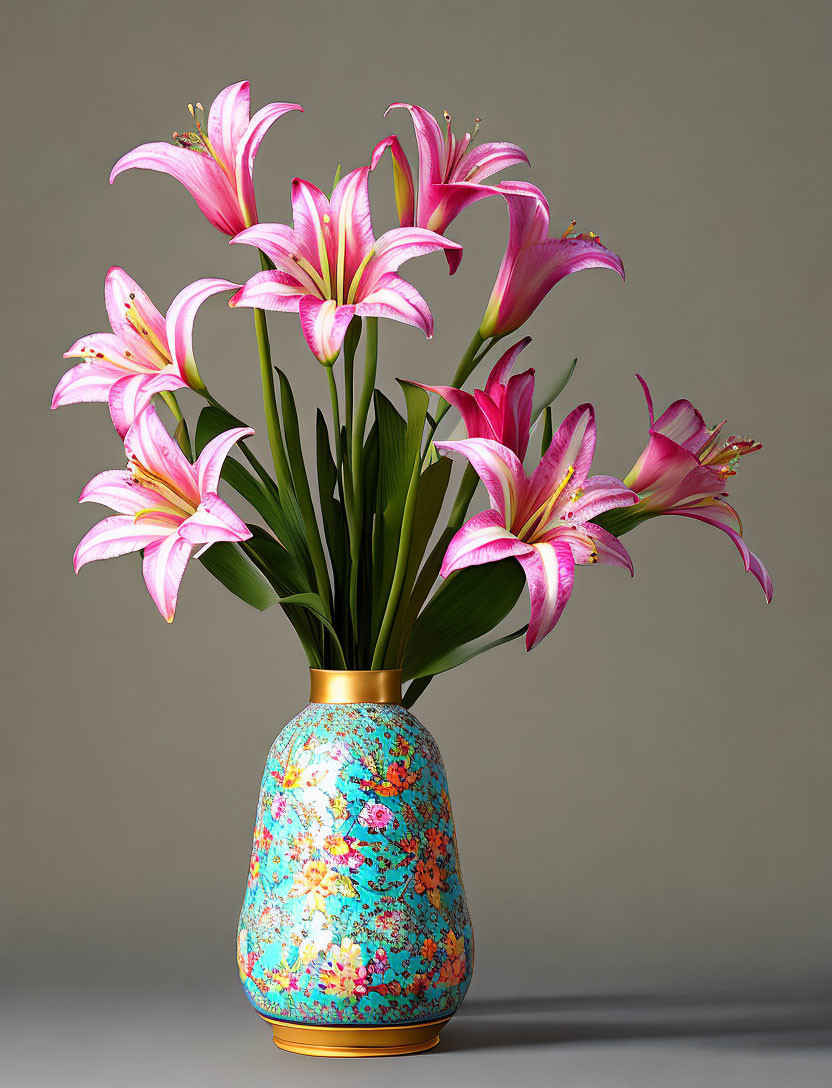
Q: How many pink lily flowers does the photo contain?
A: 9